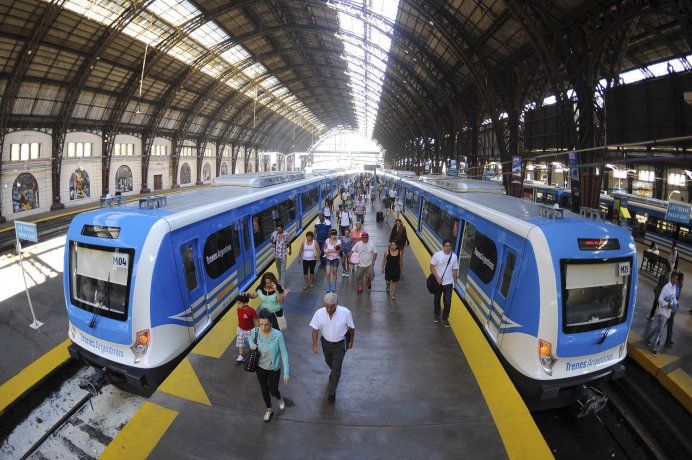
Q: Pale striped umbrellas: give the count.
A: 0